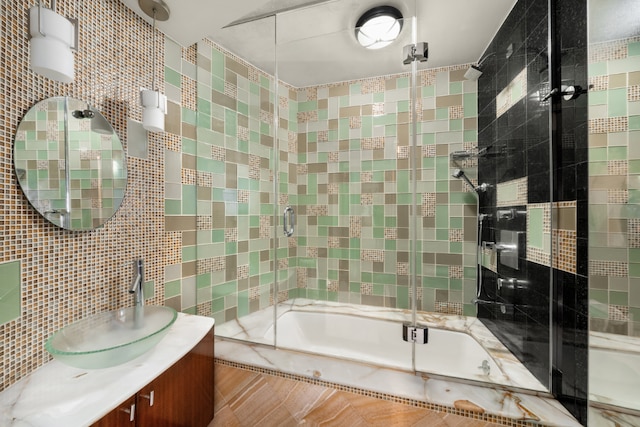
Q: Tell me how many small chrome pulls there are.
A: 2